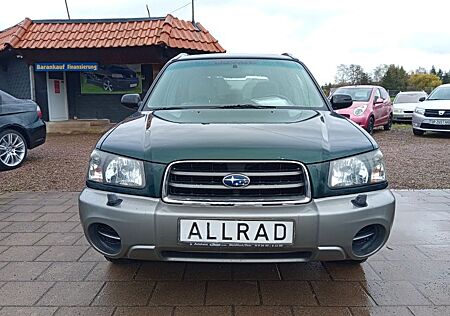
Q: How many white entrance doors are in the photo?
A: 1